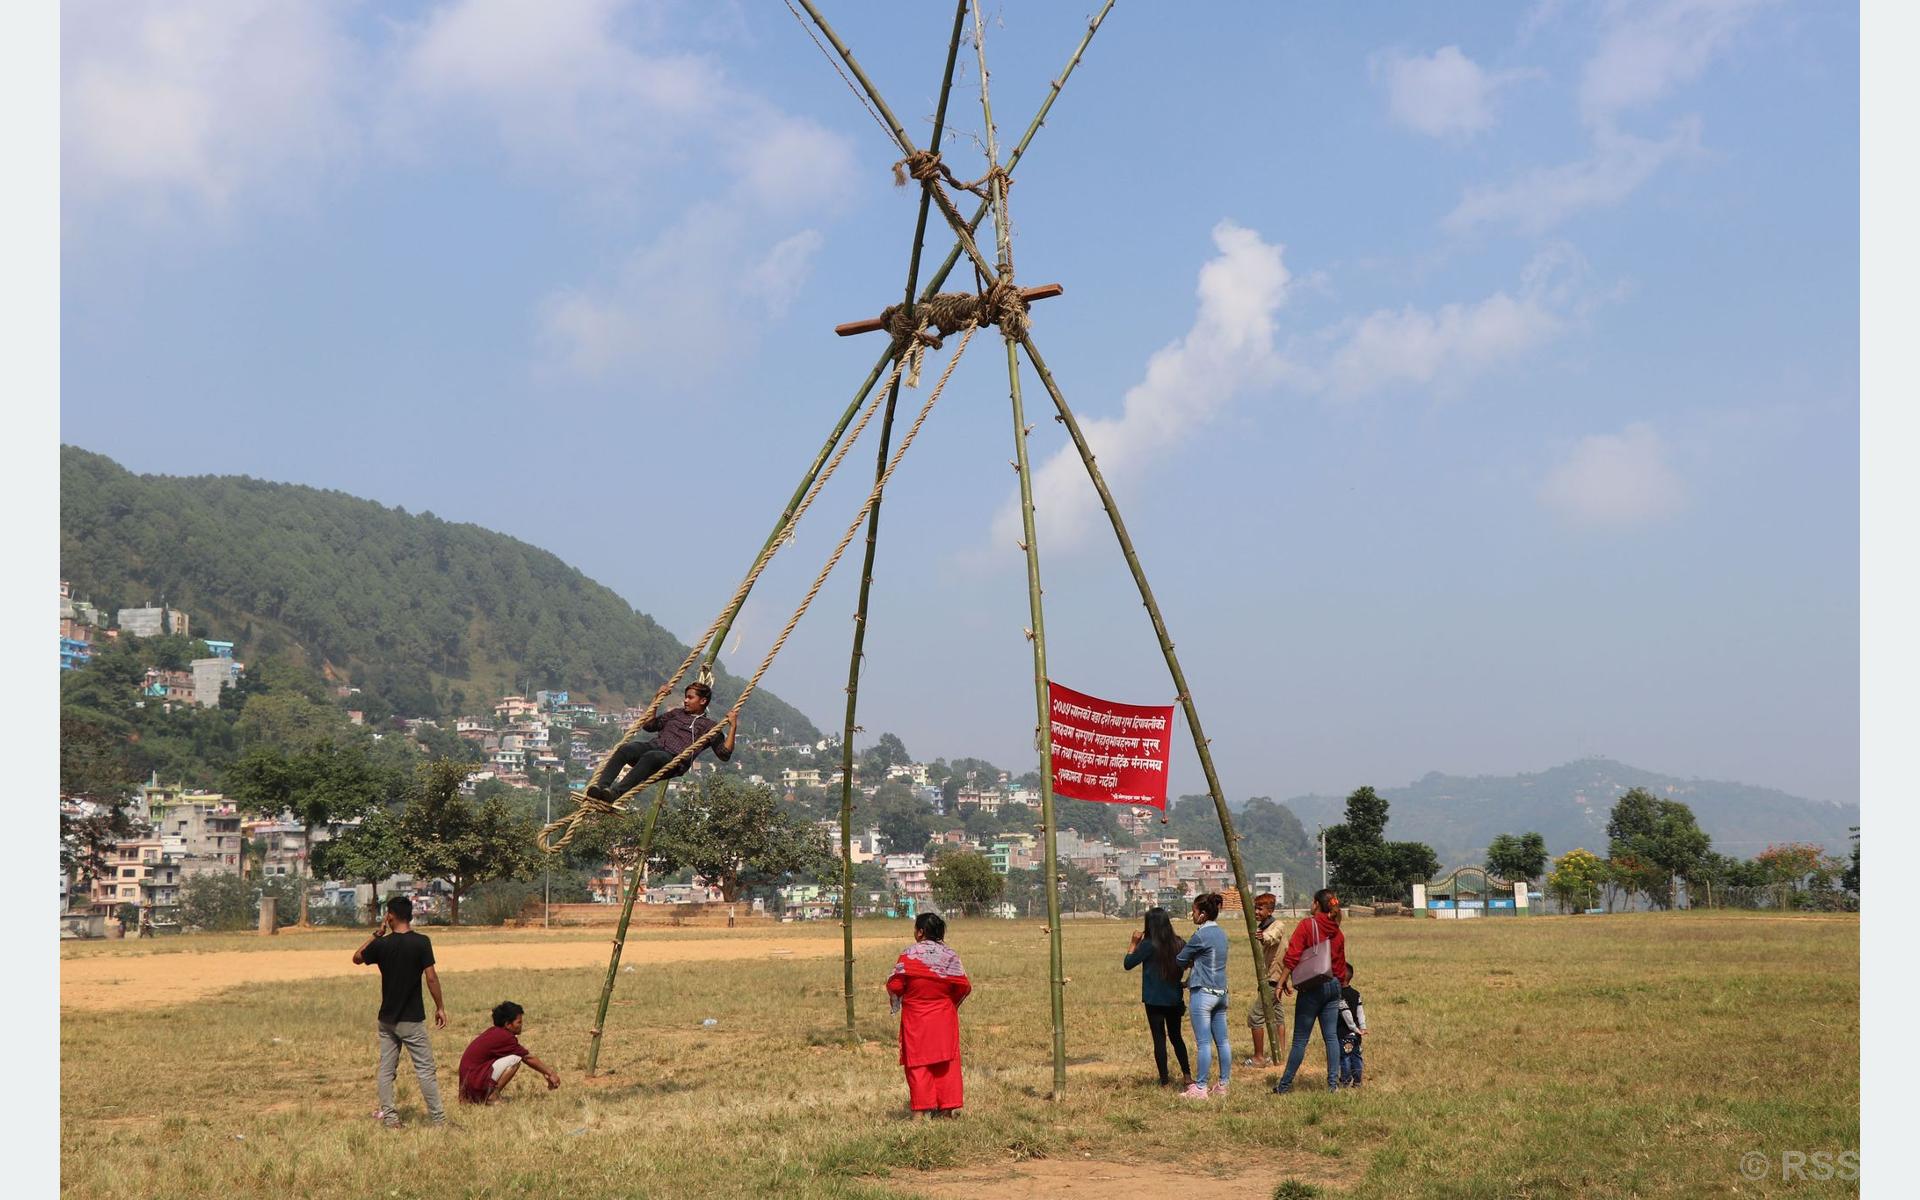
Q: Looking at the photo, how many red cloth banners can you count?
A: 1